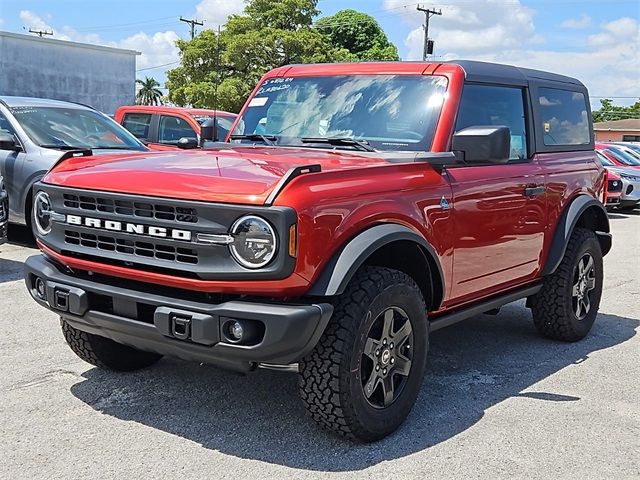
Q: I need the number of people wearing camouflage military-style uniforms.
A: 0